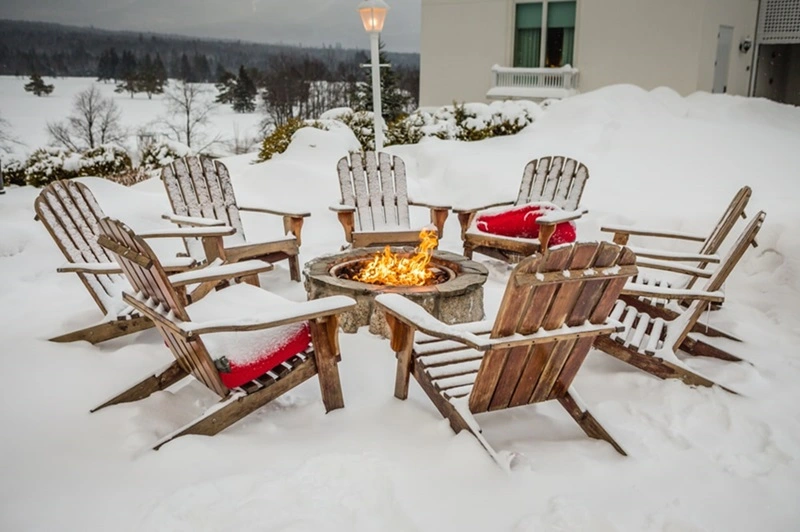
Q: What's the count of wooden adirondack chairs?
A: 8